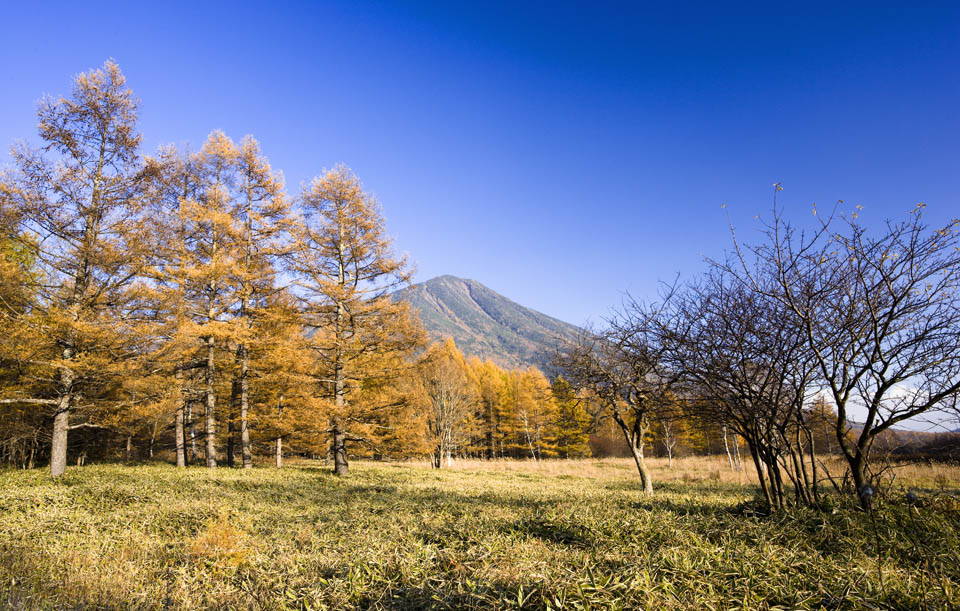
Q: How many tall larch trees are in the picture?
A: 5